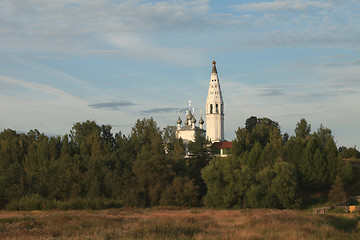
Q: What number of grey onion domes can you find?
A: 5